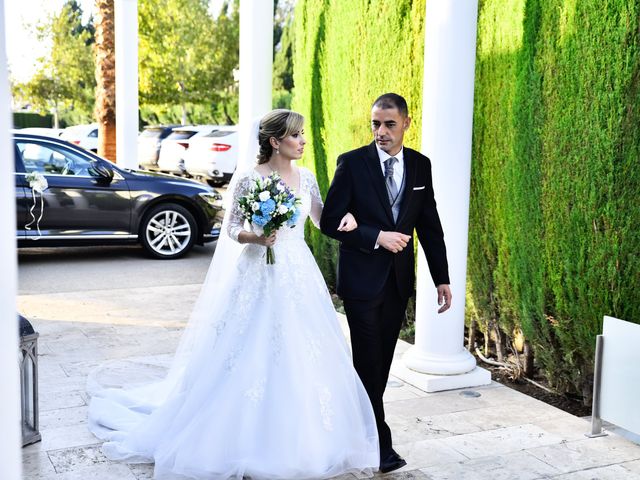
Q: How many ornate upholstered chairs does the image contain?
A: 0